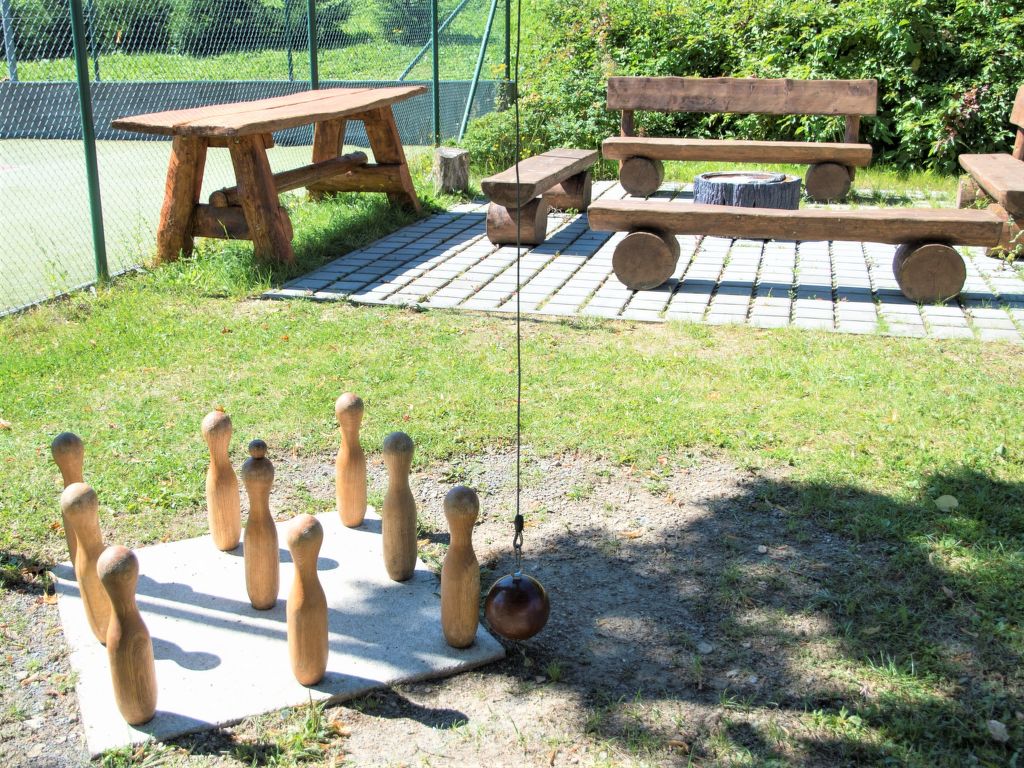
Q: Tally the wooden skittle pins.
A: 9